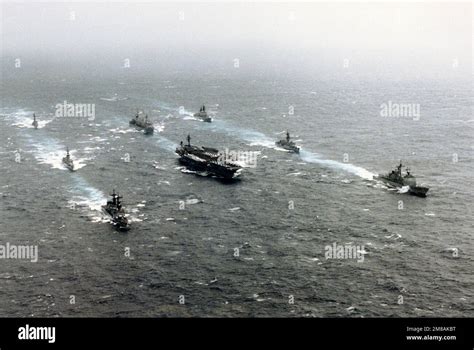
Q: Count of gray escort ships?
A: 7